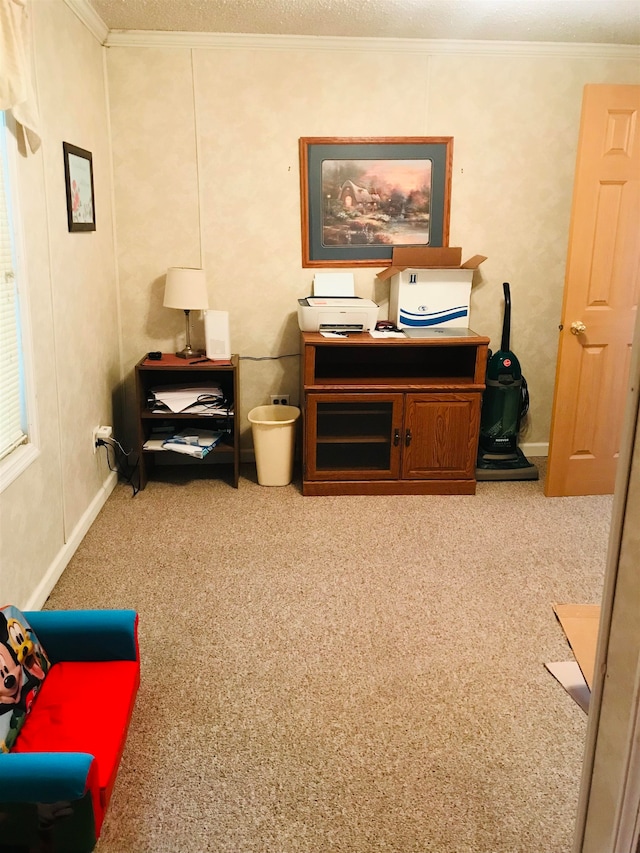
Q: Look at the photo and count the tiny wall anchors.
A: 2